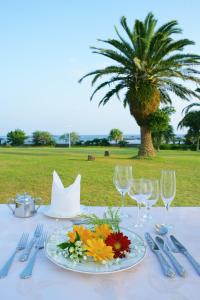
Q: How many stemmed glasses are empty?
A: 4